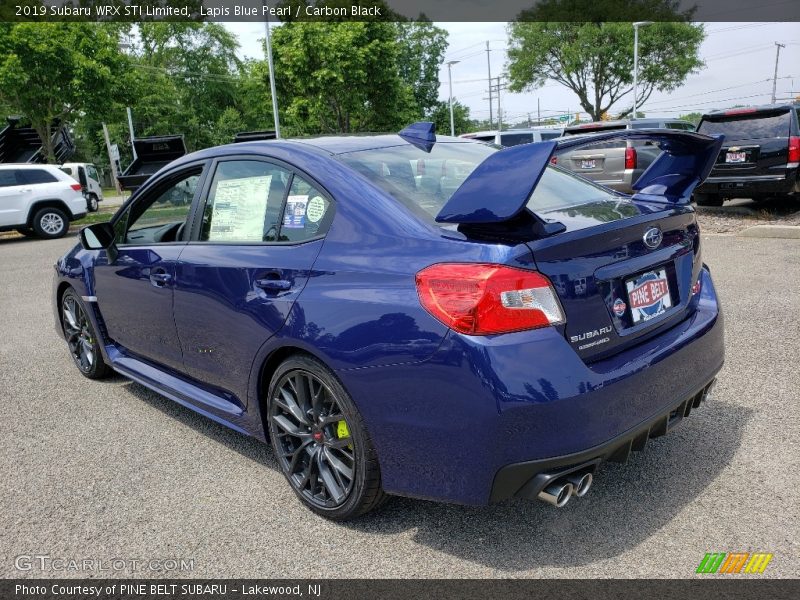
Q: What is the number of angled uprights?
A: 2